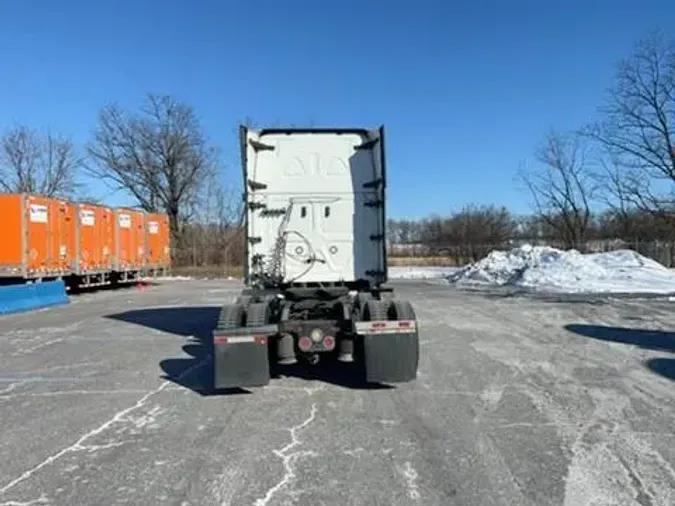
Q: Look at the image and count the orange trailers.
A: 4